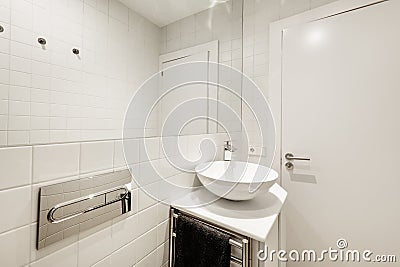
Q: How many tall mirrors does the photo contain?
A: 1